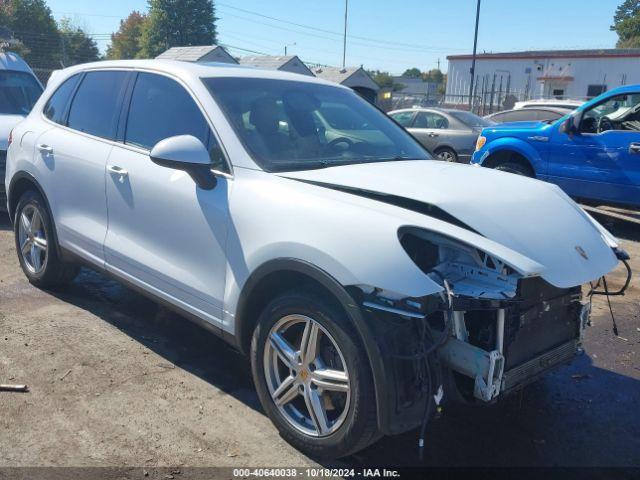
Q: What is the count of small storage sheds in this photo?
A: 3